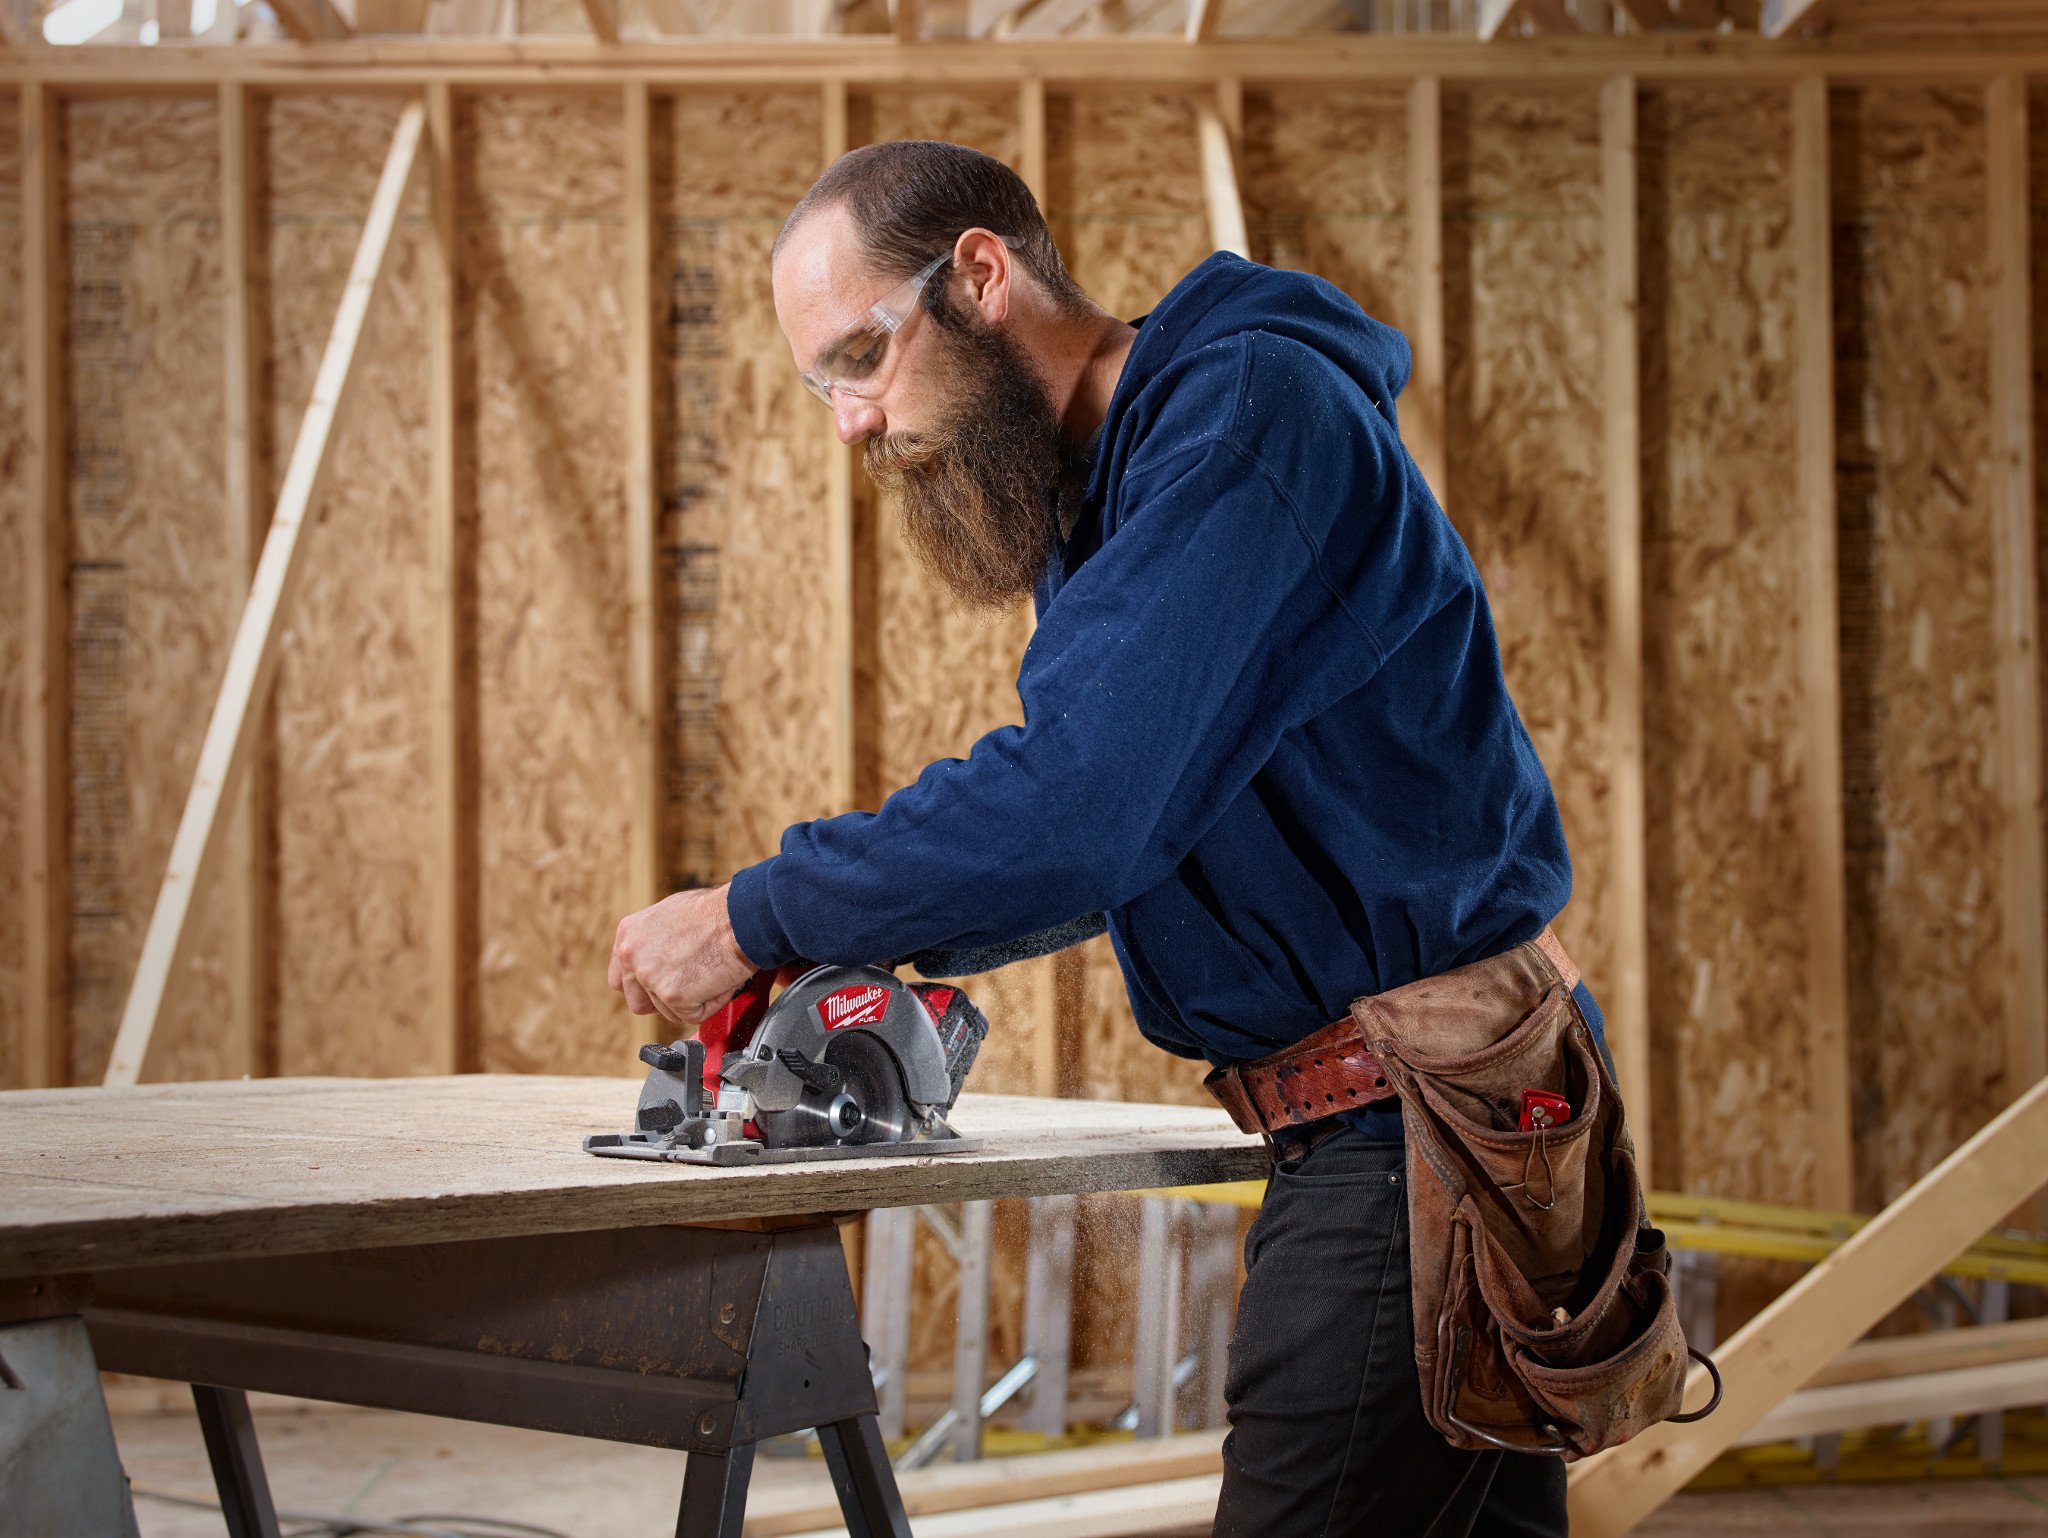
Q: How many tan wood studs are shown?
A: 11